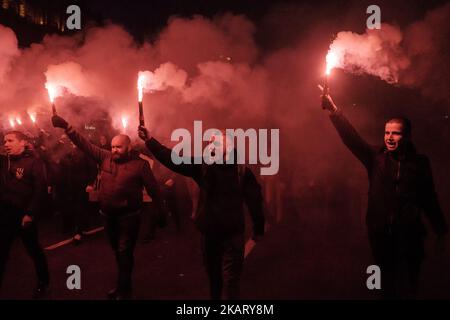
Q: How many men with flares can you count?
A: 3